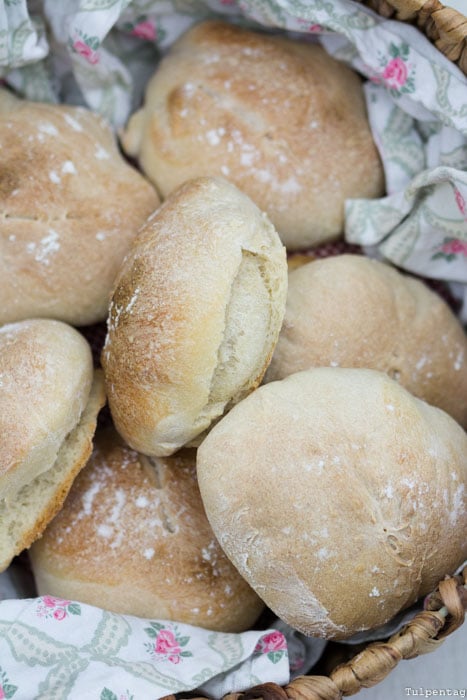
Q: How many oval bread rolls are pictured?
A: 7